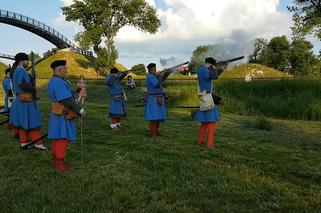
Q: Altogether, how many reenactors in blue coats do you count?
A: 6